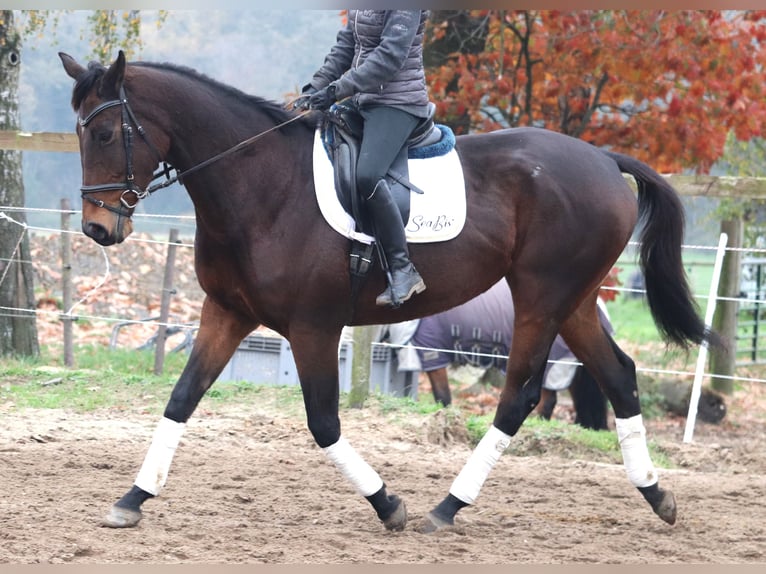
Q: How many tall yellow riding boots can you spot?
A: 0